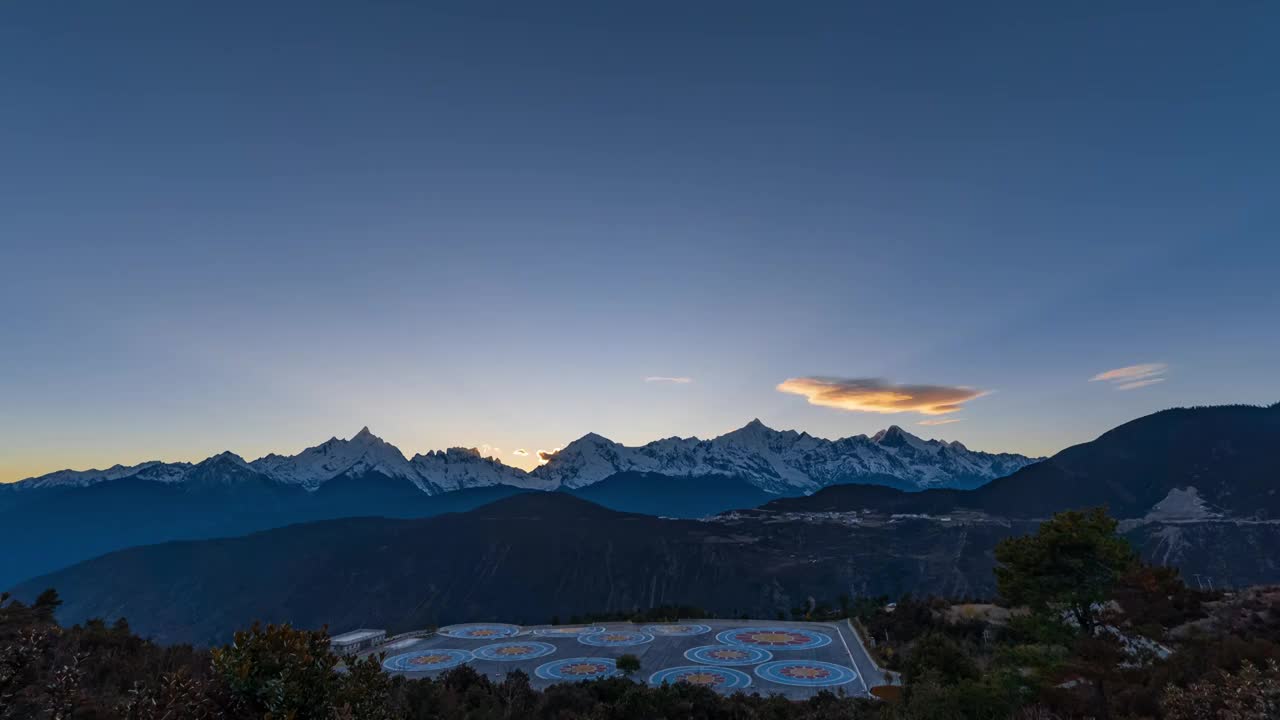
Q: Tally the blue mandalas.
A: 11